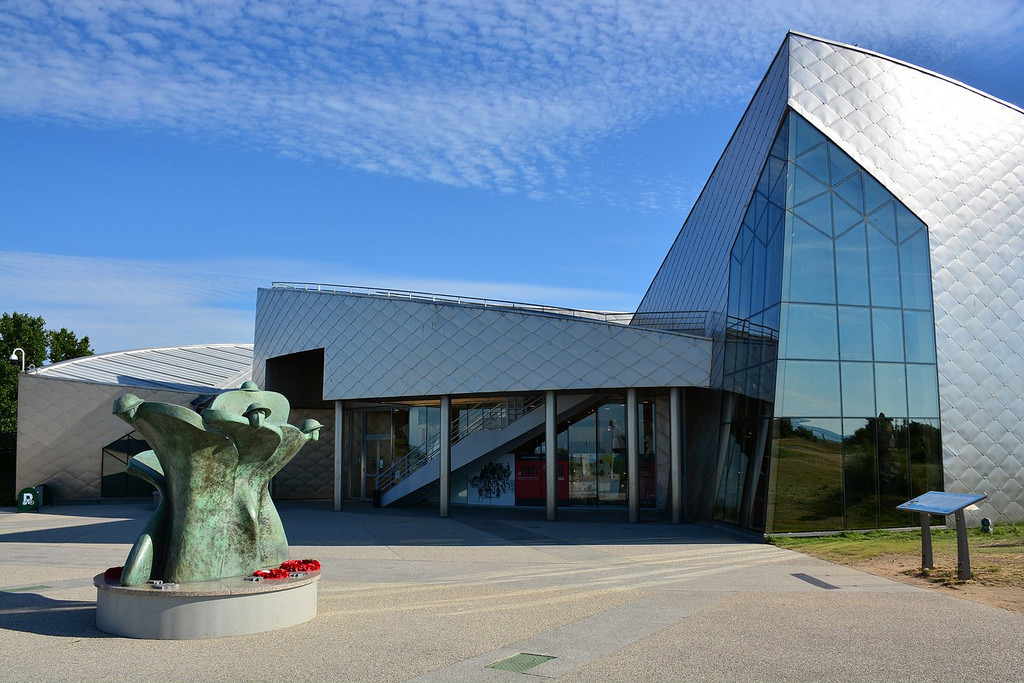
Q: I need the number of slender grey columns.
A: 5